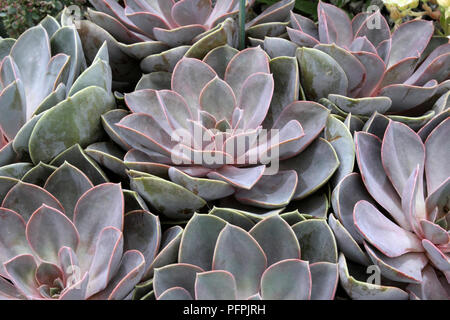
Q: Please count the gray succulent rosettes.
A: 7